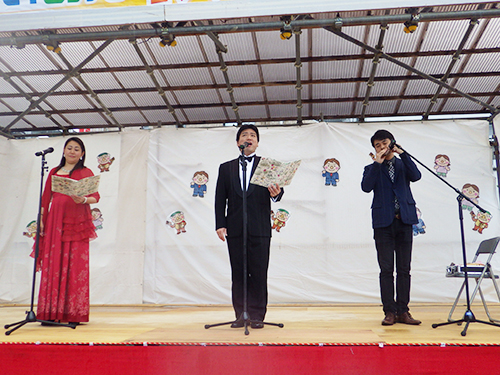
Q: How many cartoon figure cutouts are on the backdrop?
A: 11